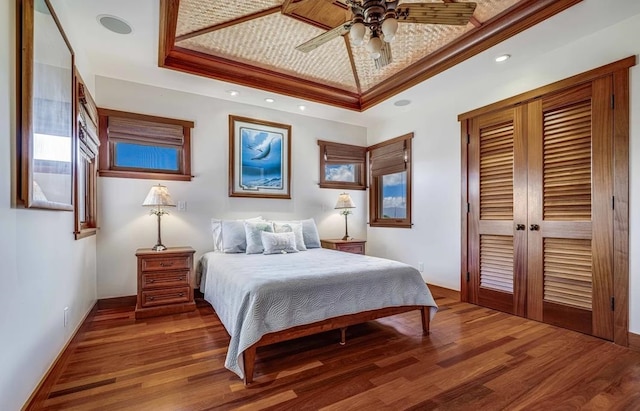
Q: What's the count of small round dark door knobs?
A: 2